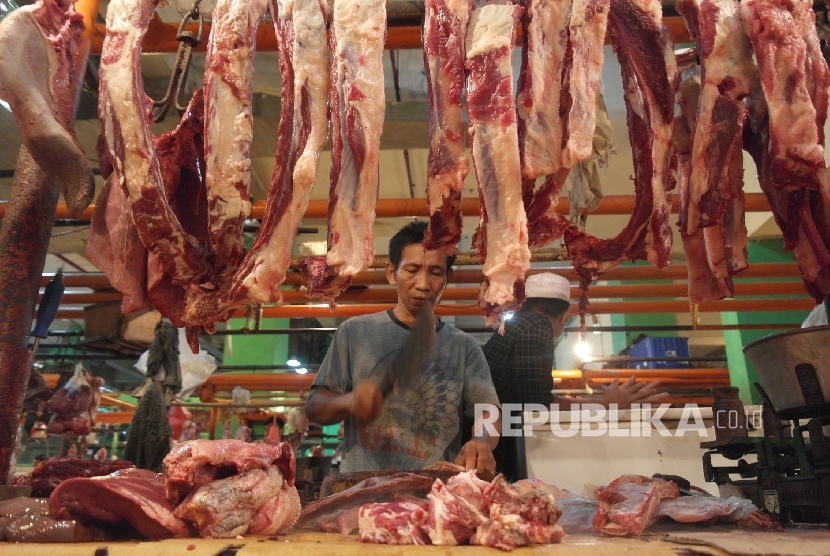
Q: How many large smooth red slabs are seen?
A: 1